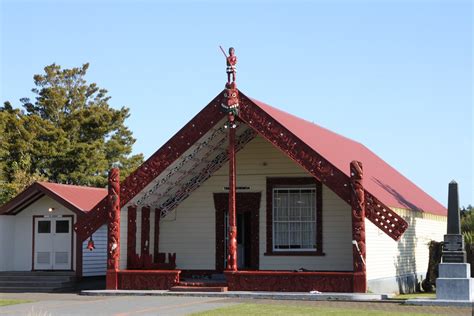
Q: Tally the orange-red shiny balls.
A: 0